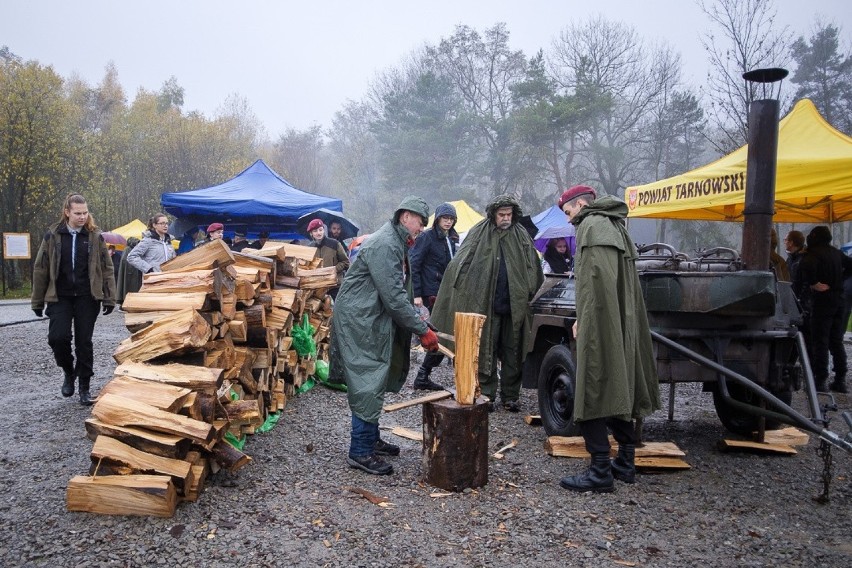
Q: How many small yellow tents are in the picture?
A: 2